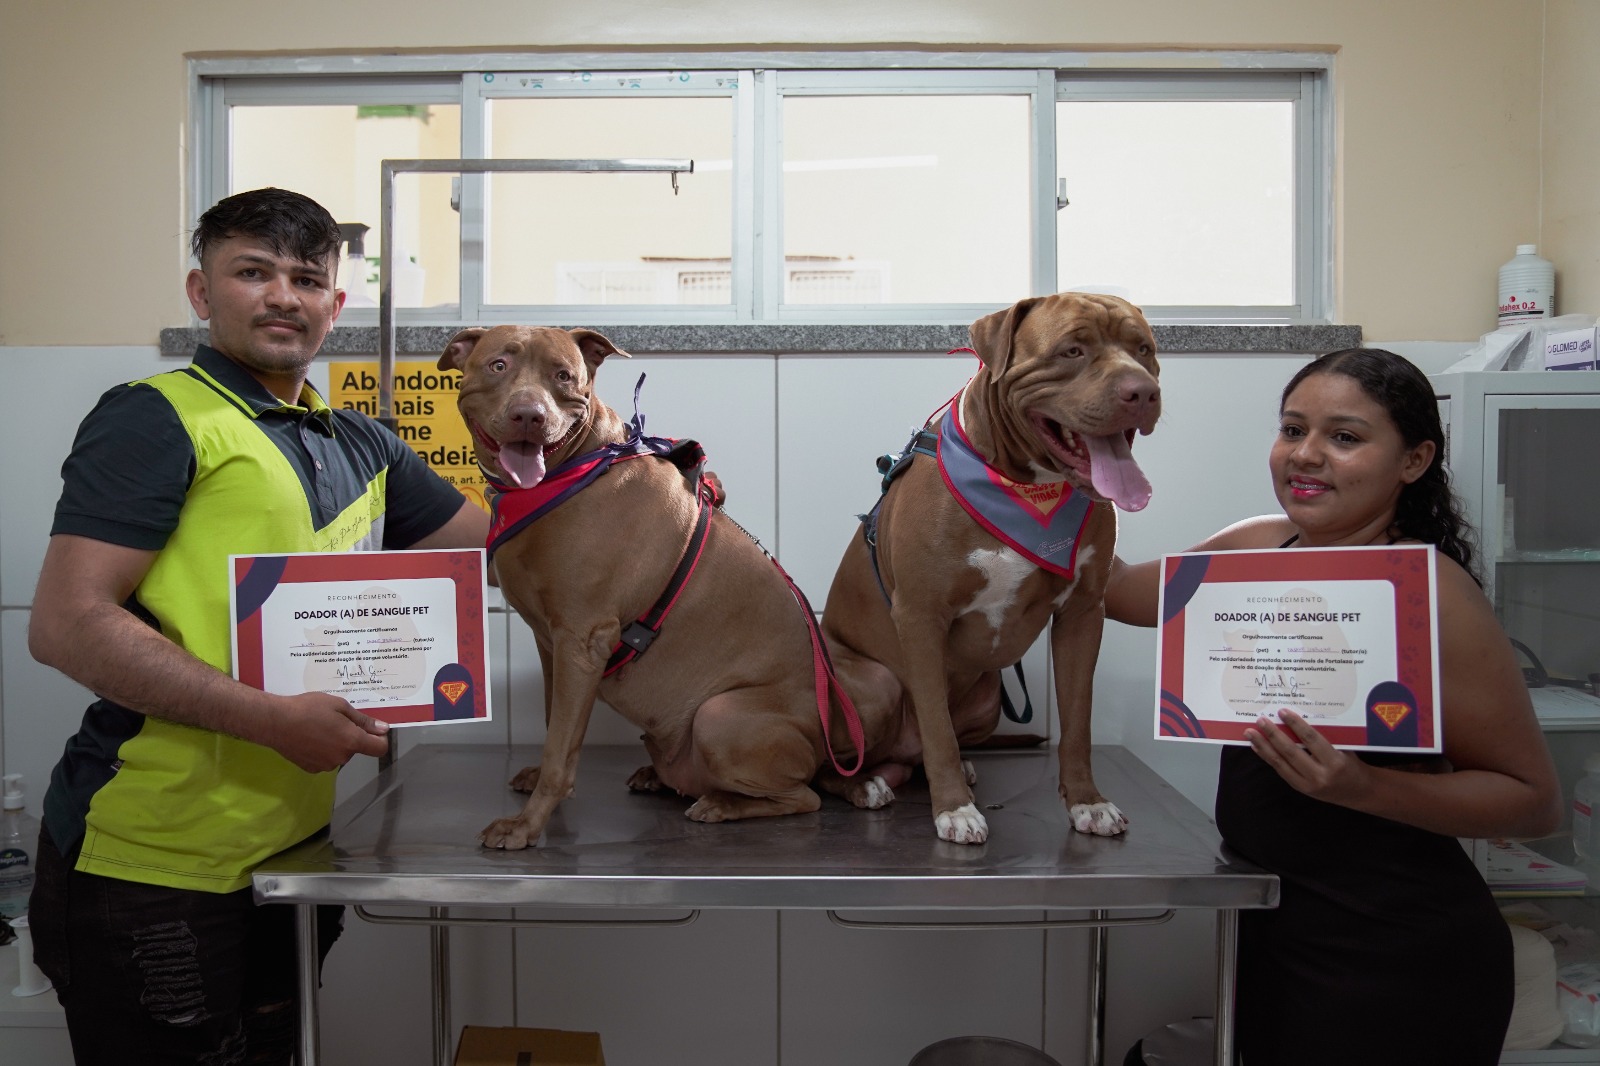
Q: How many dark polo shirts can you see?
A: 1